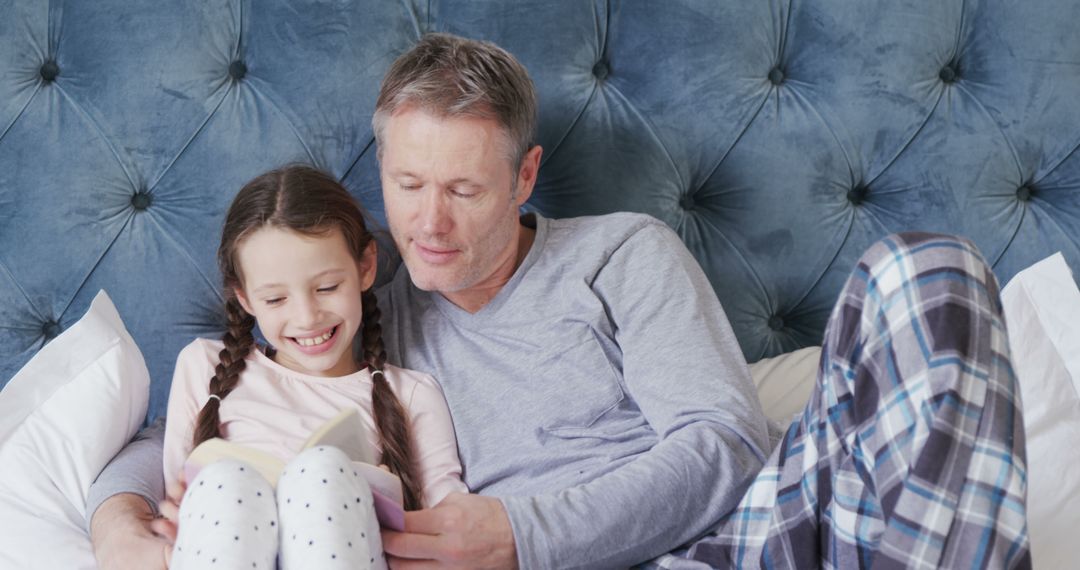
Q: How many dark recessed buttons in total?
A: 11